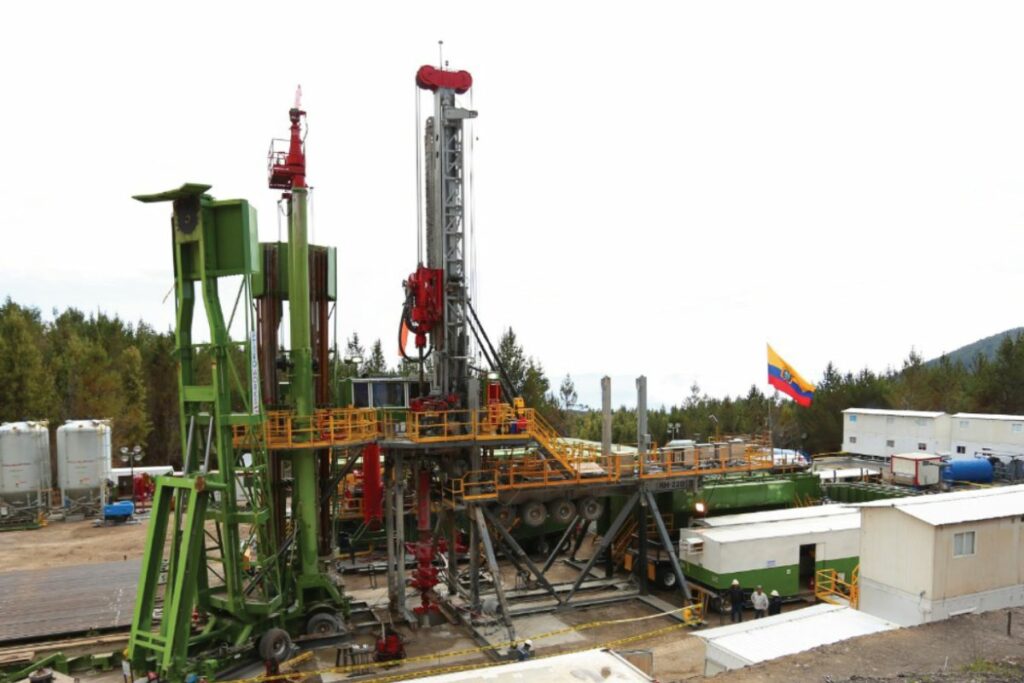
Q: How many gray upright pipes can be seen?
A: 2